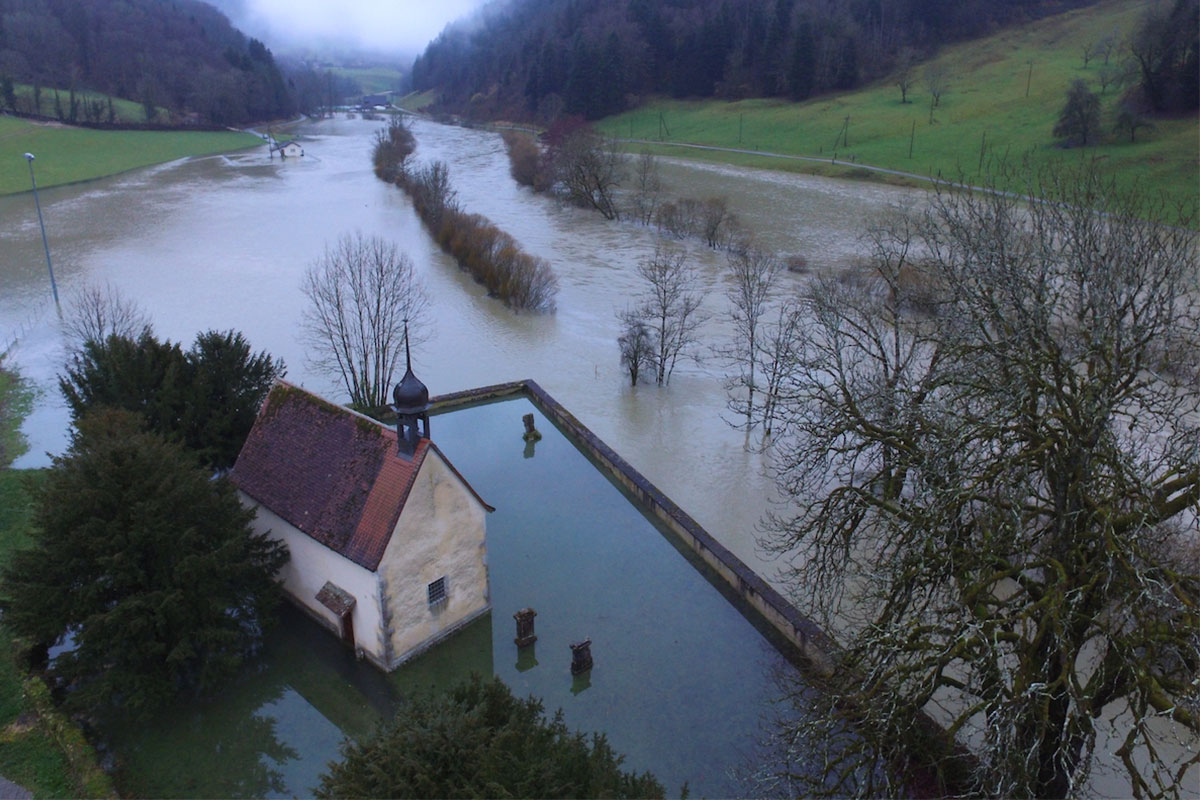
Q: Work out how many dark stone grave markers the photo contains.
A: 3